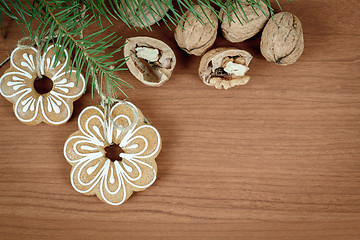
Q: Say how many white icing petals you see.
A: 13